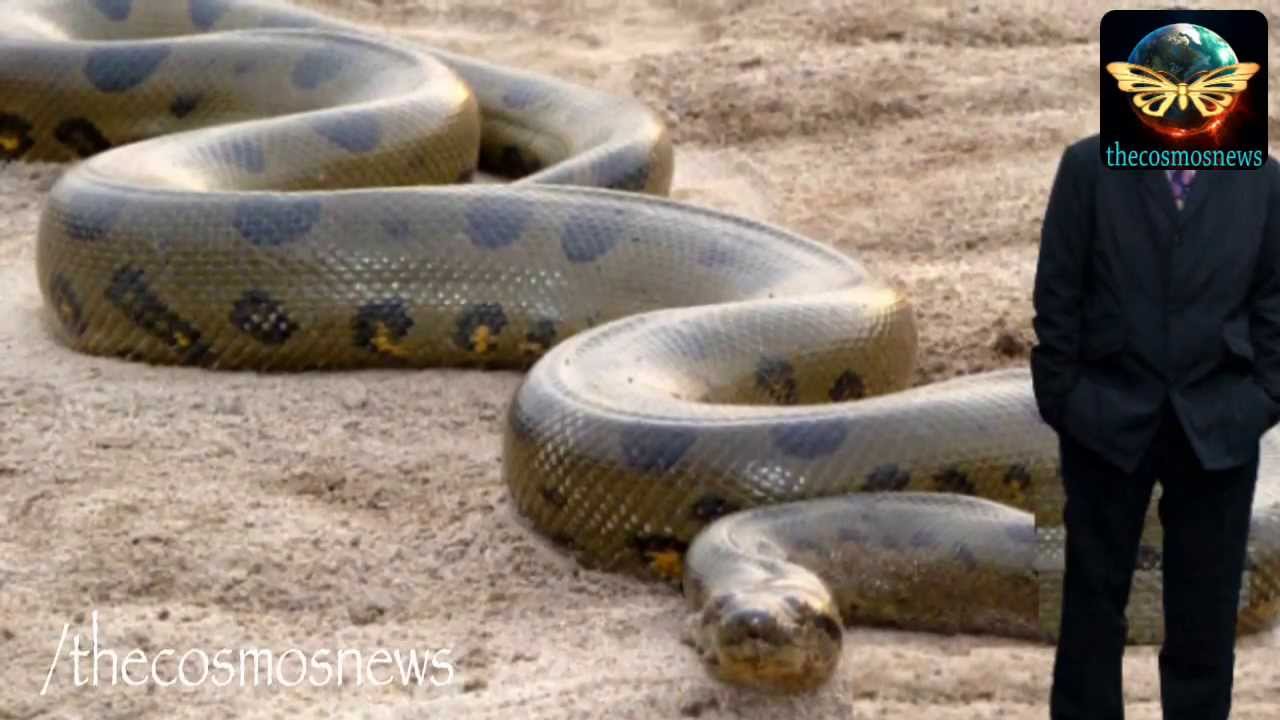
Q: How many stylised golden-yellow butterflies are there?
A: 1